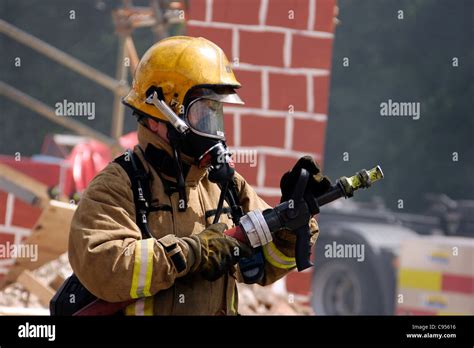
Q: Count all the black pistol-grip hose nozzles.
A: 1